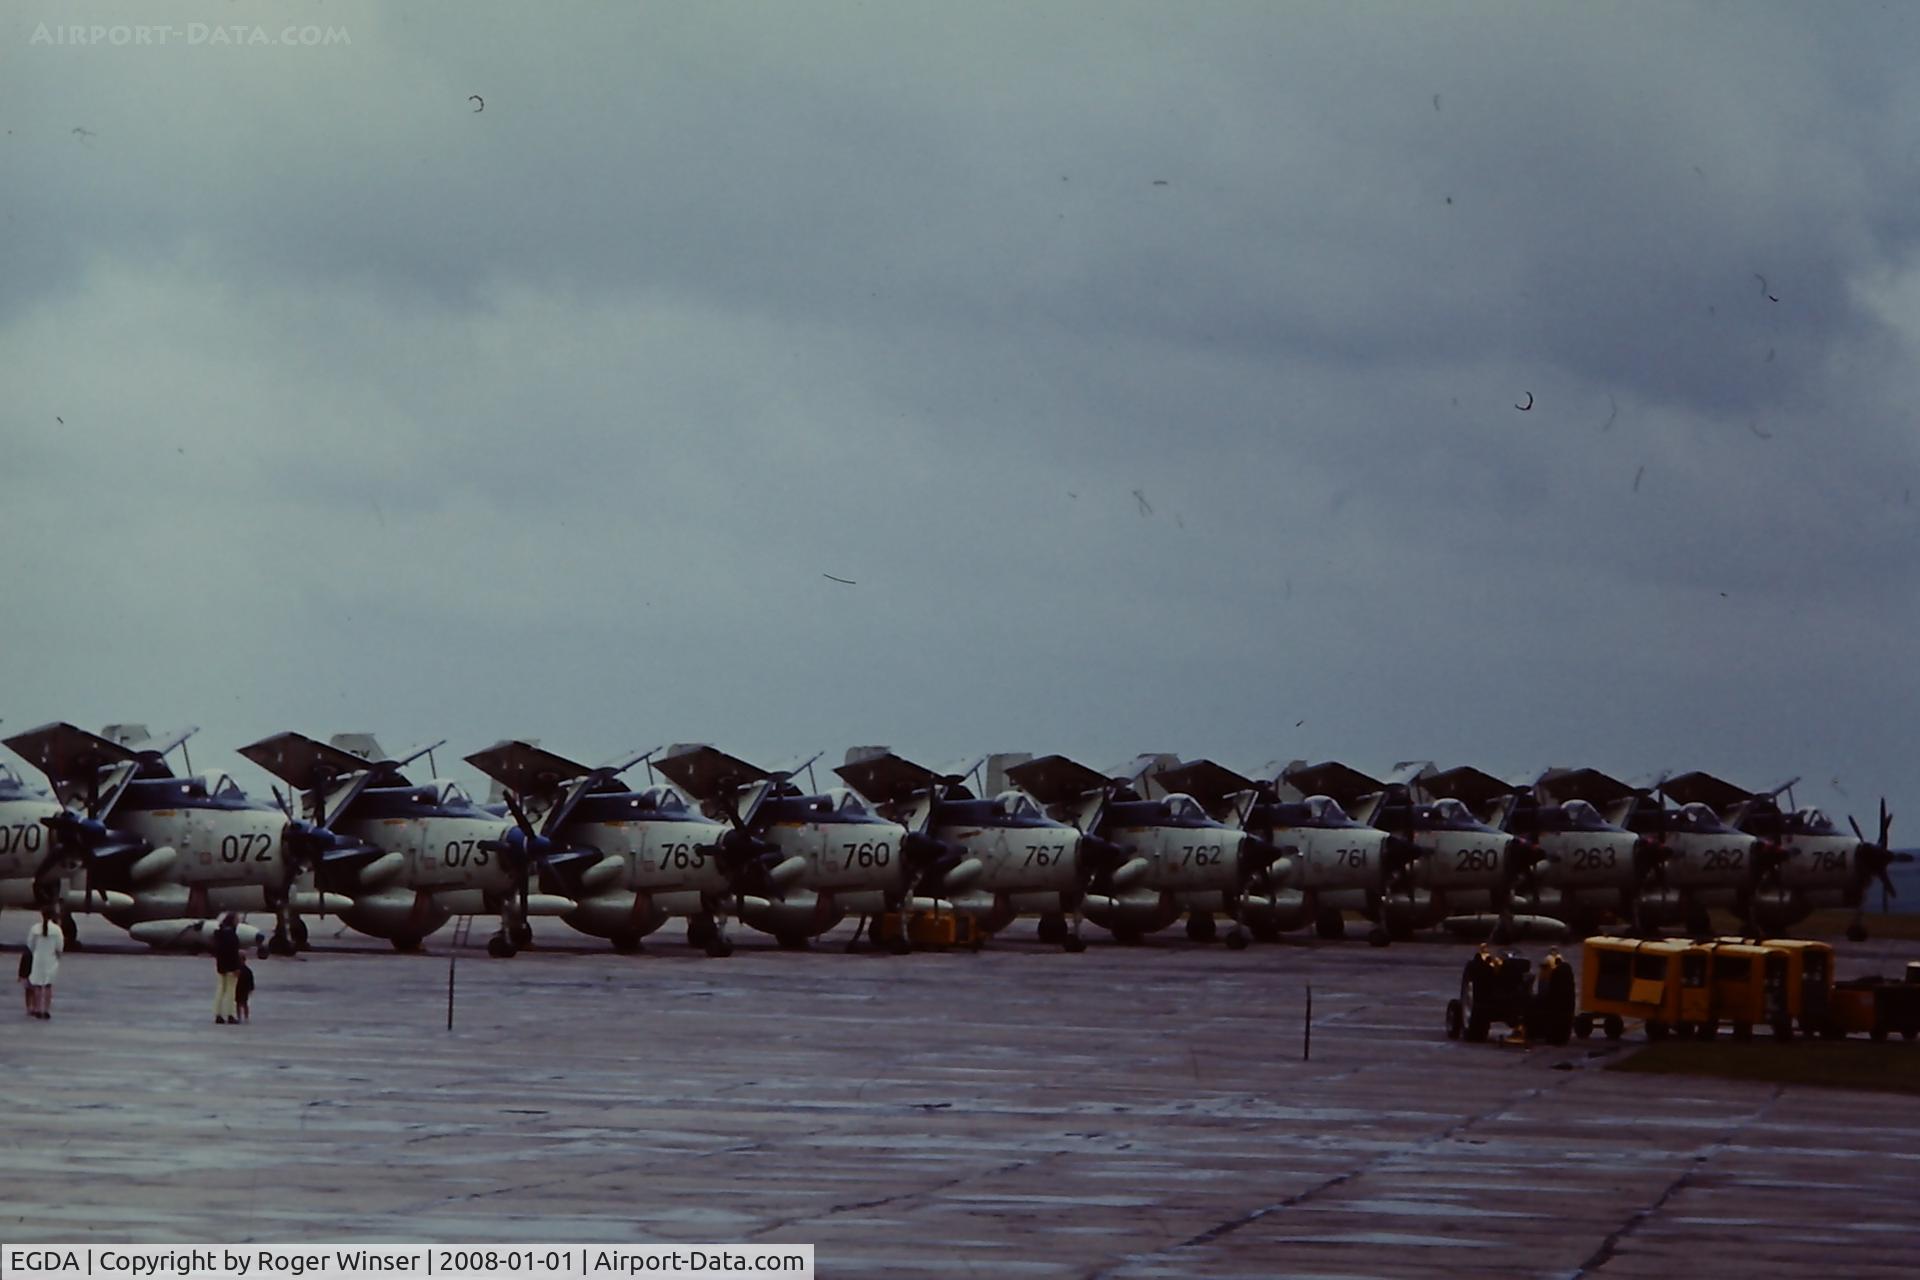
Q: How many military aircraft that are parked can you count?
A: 12